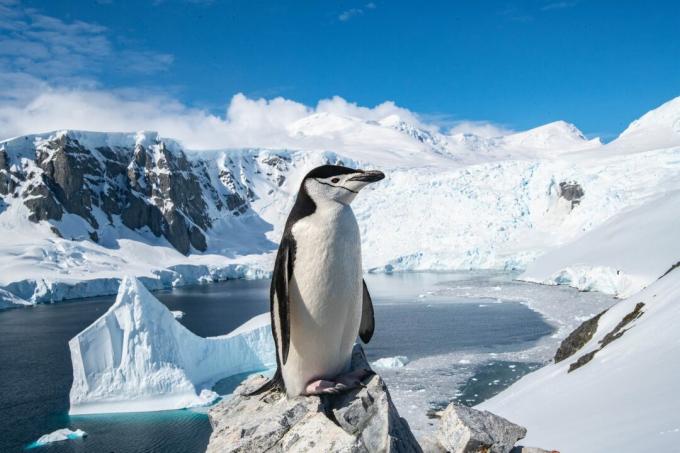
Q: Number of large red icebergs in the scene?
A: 0